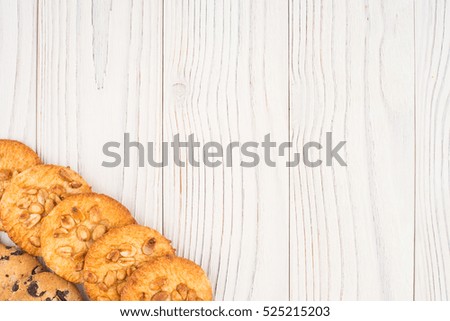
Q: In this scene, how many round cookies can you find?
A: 7